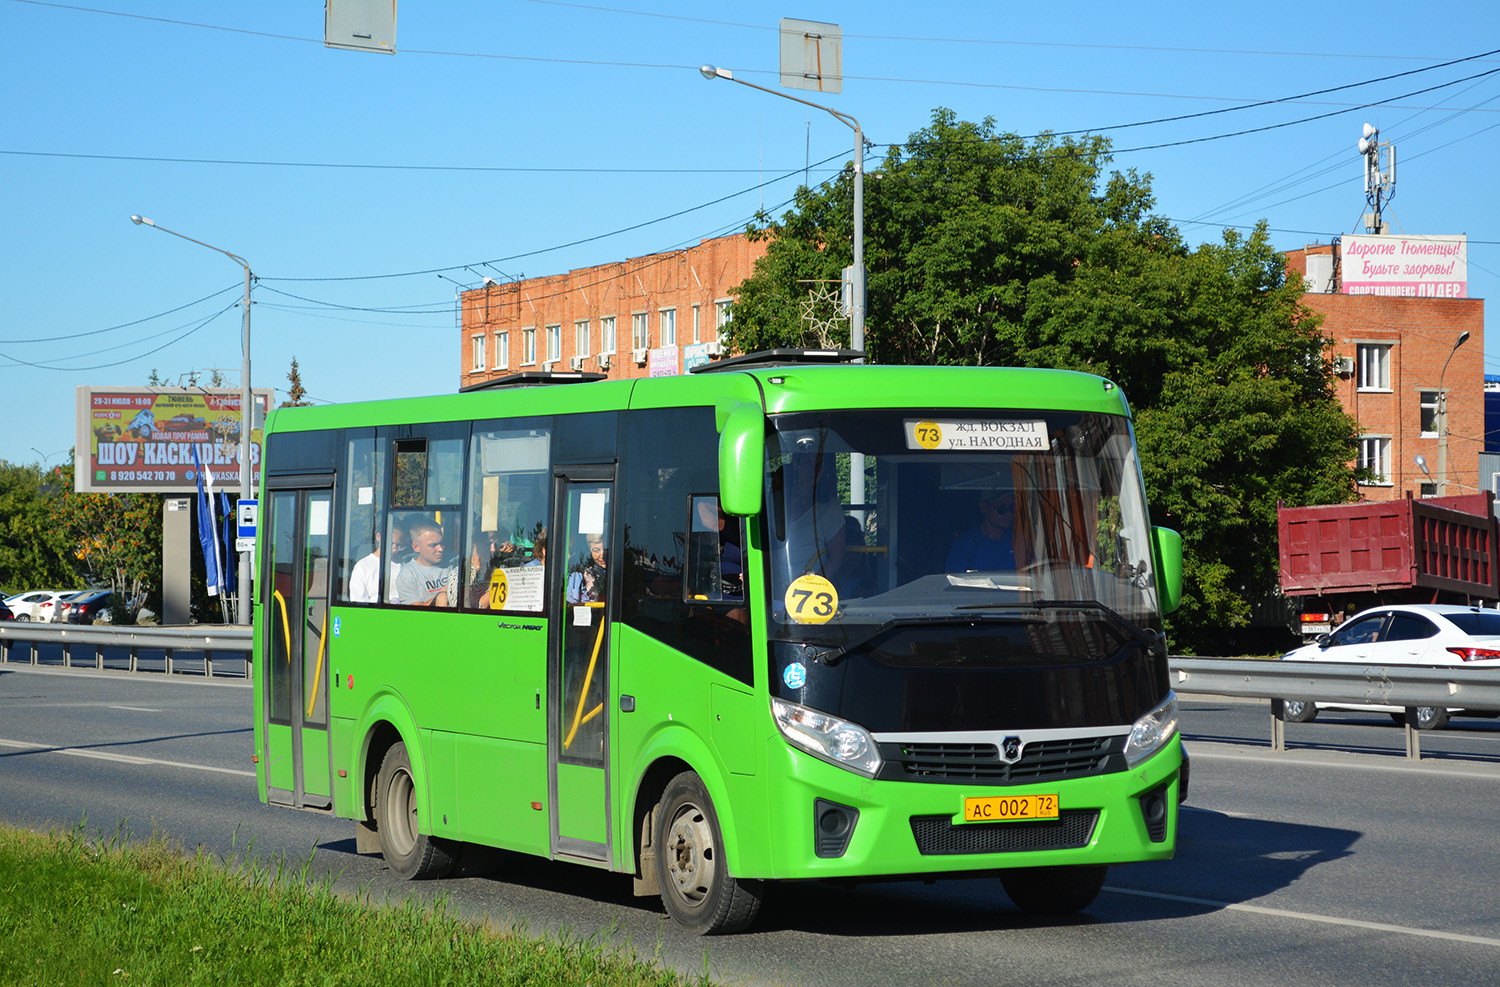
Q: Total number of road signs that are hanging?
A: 2